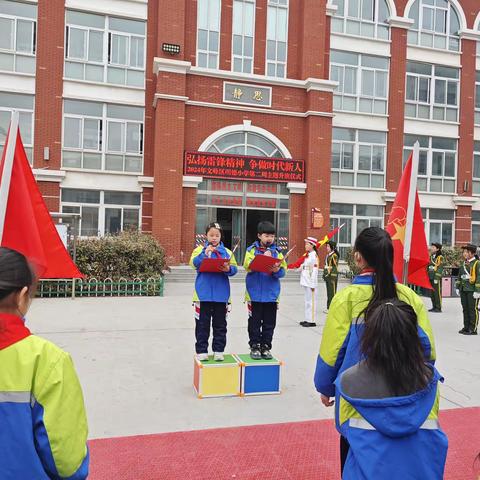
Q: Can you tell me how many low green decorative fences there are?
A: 1